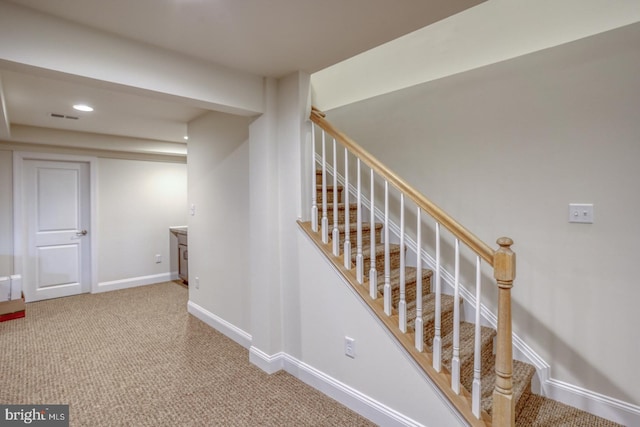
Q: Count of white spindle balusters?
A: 12